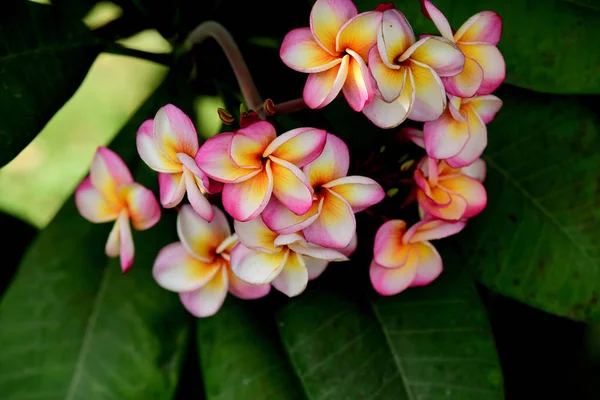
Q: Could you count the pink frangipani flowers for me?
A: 12